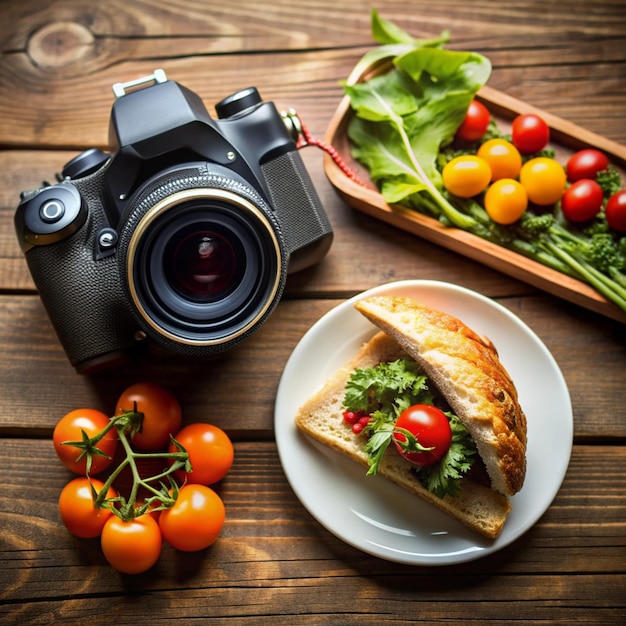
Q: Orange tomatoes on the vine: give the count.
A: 6